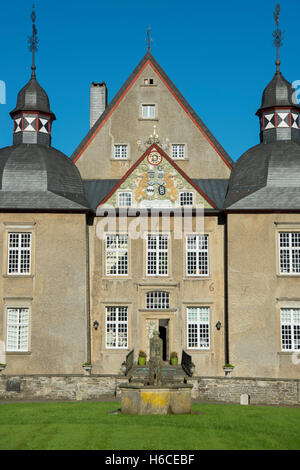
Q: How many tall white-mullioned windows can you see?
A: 9